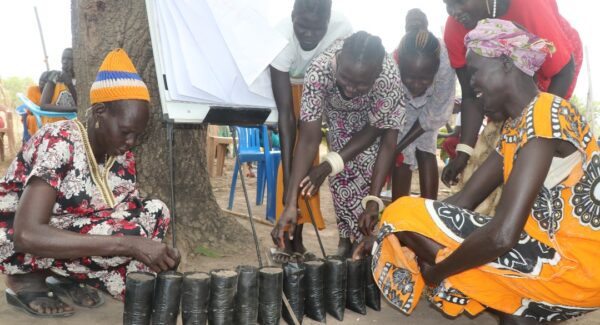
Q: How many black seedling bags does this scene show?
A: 11